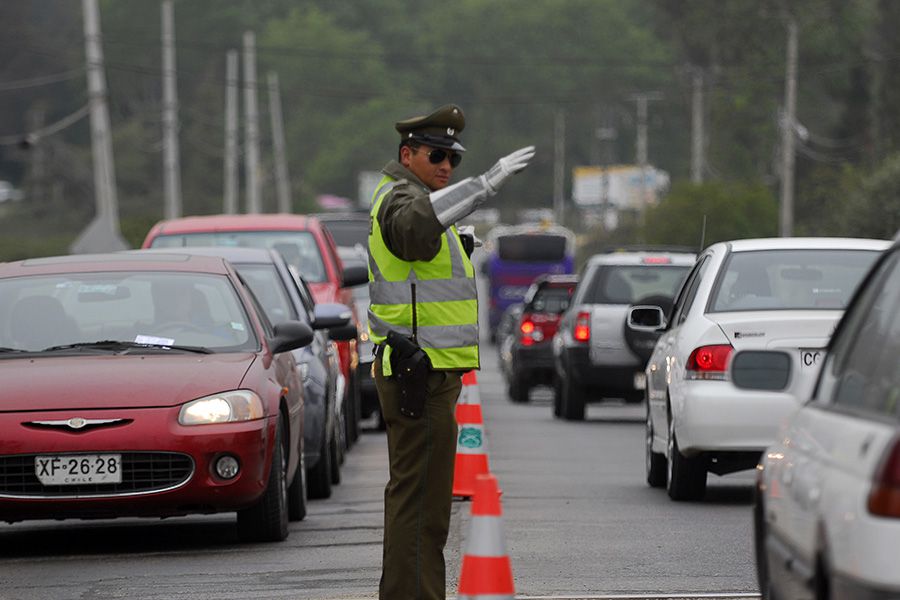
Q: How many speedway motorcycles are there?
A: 0